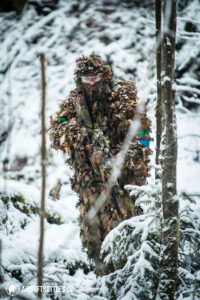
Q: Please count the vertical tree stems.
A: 3